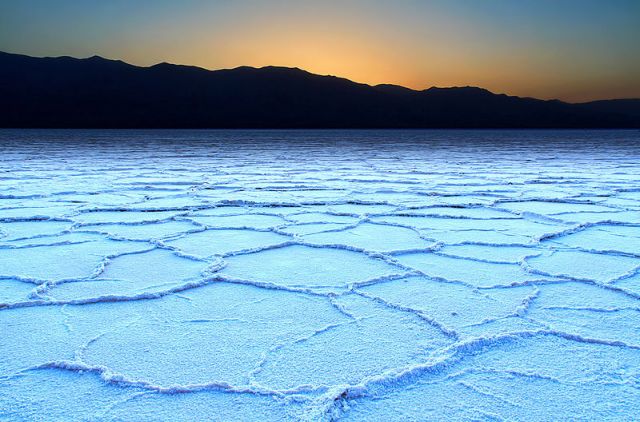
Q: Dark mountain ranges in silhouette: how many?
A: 1